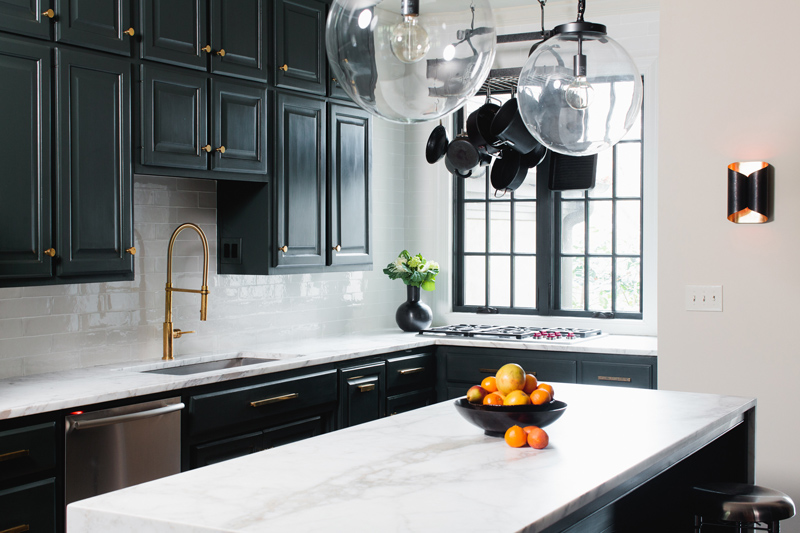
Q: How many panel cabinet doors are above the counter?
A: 12